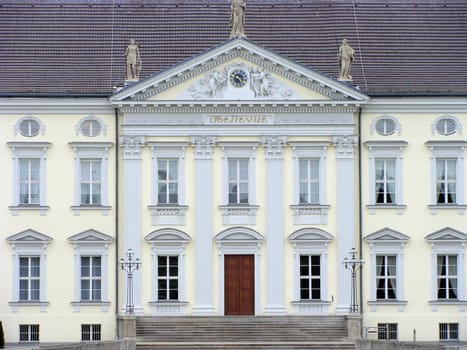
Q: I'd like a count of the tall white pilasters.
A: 4